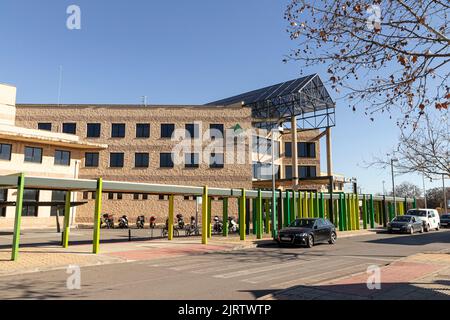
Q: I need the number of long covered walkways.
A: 1